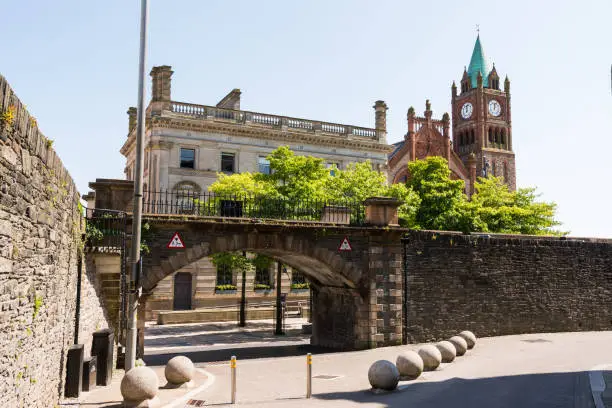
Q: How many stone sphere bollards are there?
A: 8